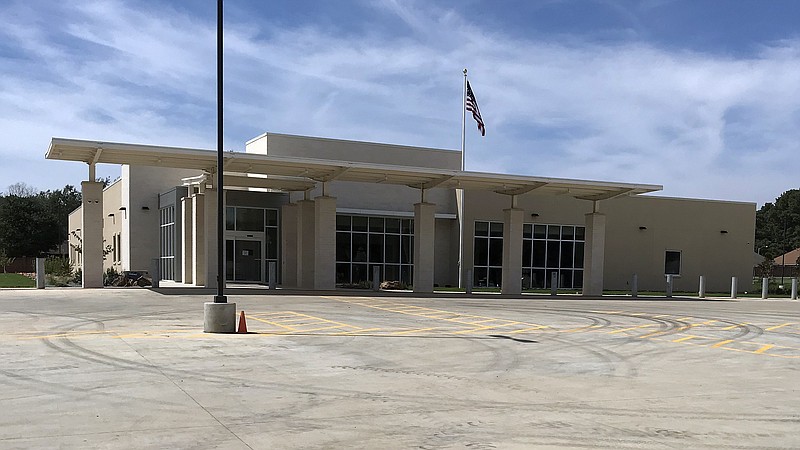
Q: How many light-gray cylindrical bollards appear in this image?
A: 12